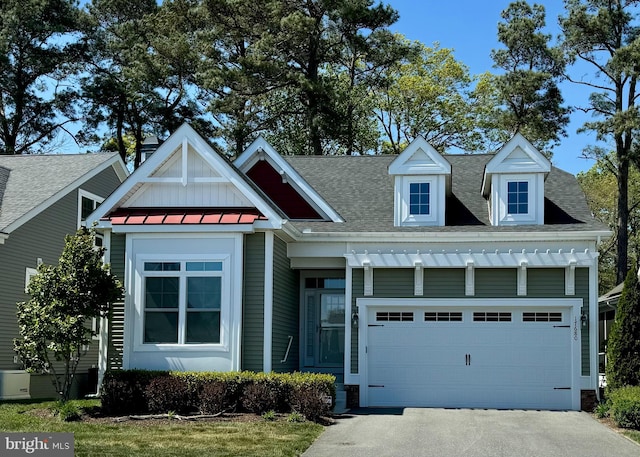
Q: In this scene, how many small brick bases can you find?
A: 2